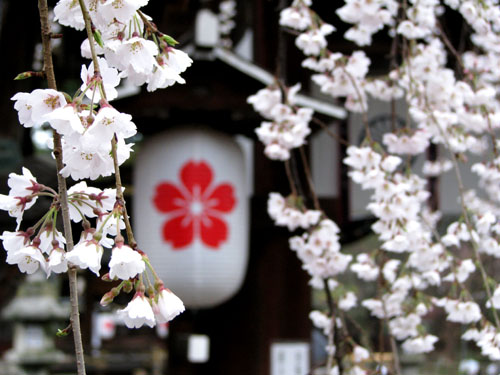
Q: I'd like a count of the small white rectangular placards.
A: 2